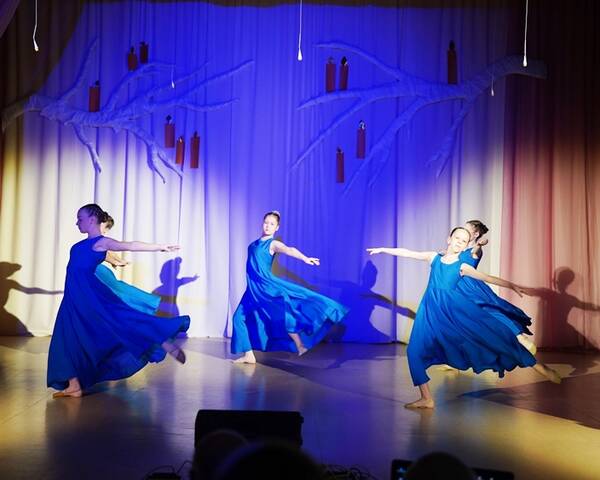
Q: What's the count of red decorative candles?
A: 11